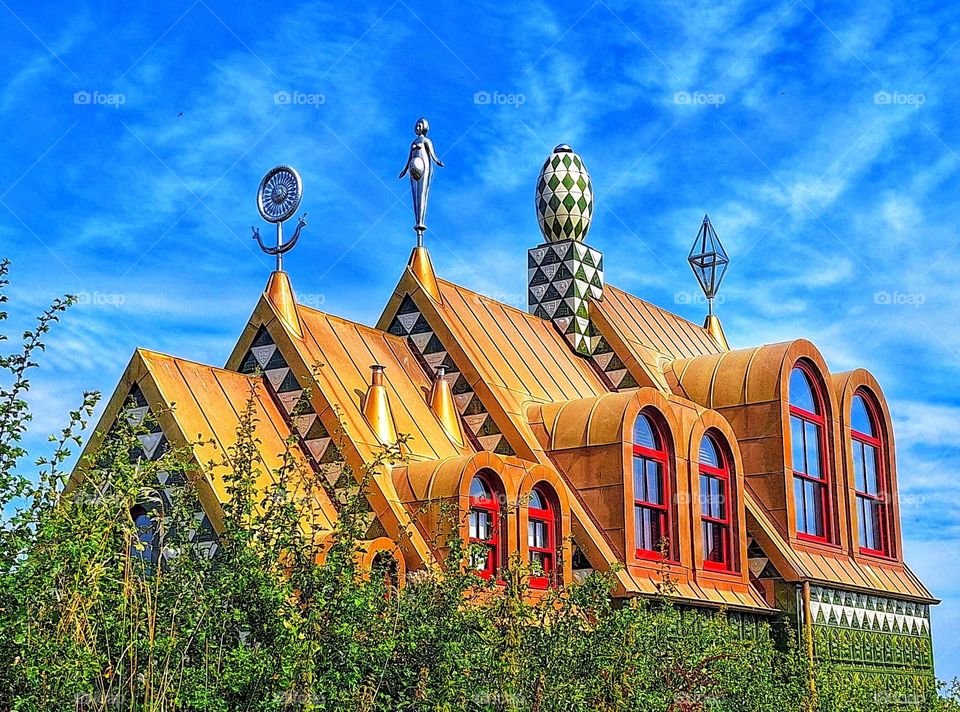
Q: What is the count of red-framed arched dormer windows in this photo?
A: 6